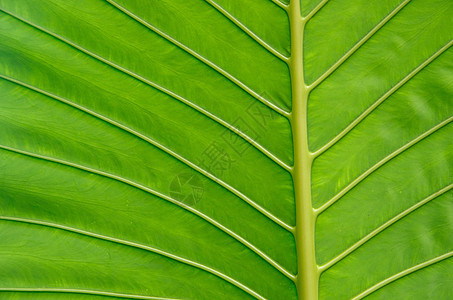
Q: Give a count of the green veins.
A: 14